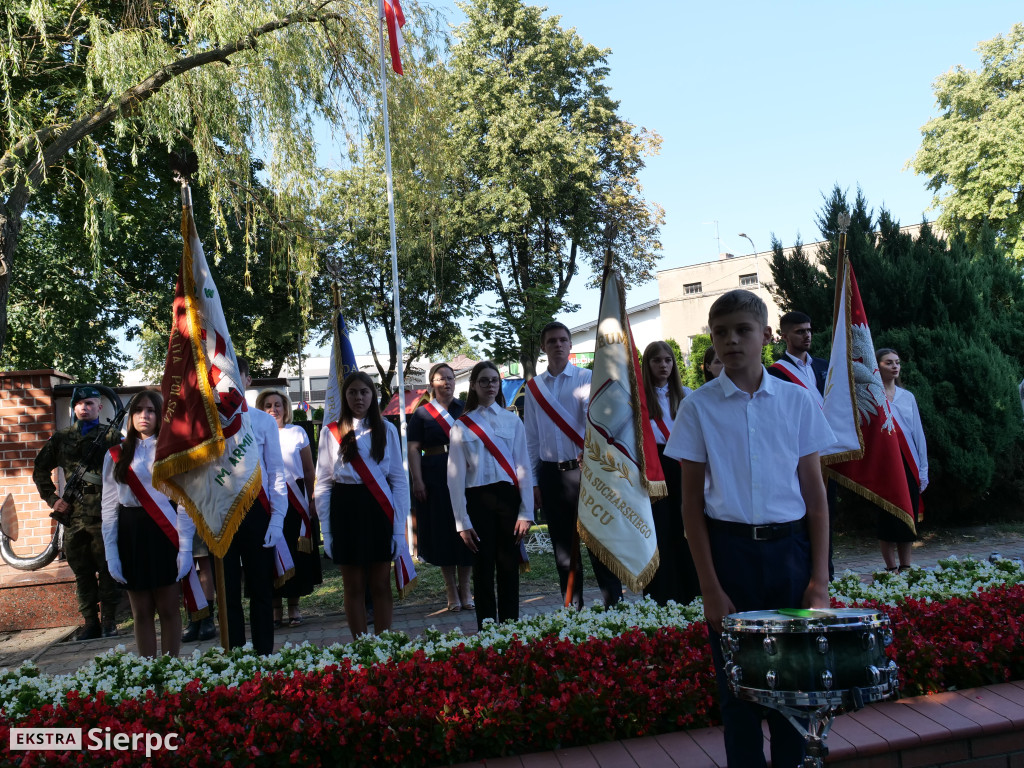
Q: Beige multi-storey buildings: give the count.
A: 1